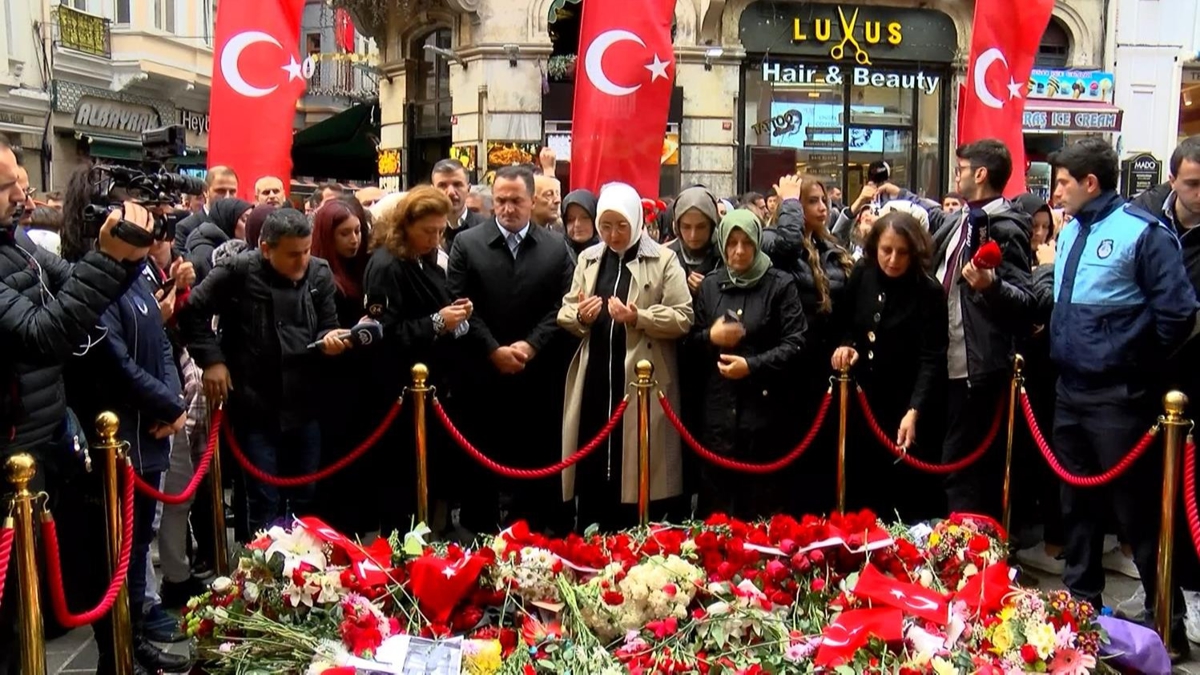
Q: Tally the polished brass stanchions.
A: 8